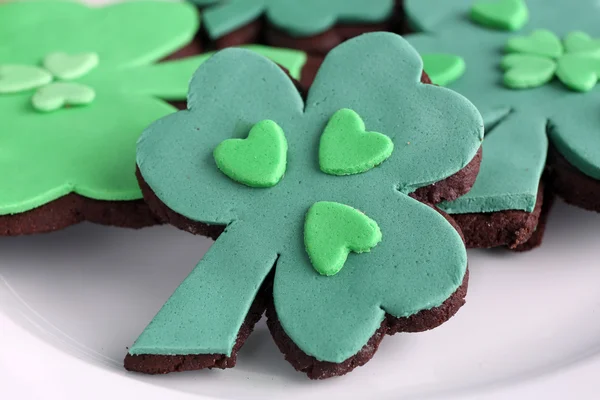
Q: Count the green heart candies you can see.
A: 12